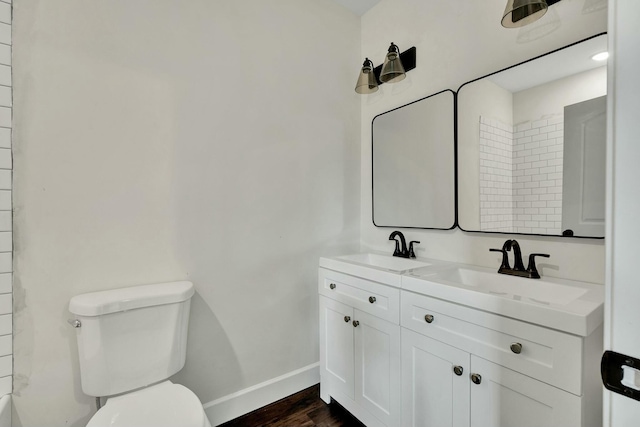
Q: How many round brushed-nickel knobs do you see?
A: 8